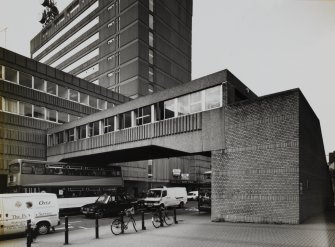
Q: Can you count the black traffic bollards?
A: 7